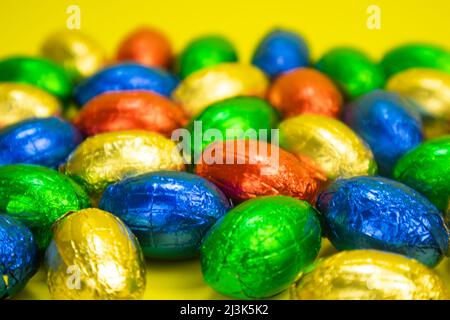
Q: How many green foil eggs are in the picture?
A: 8